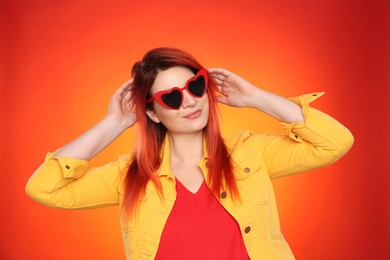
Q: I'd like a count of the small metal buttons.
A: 7